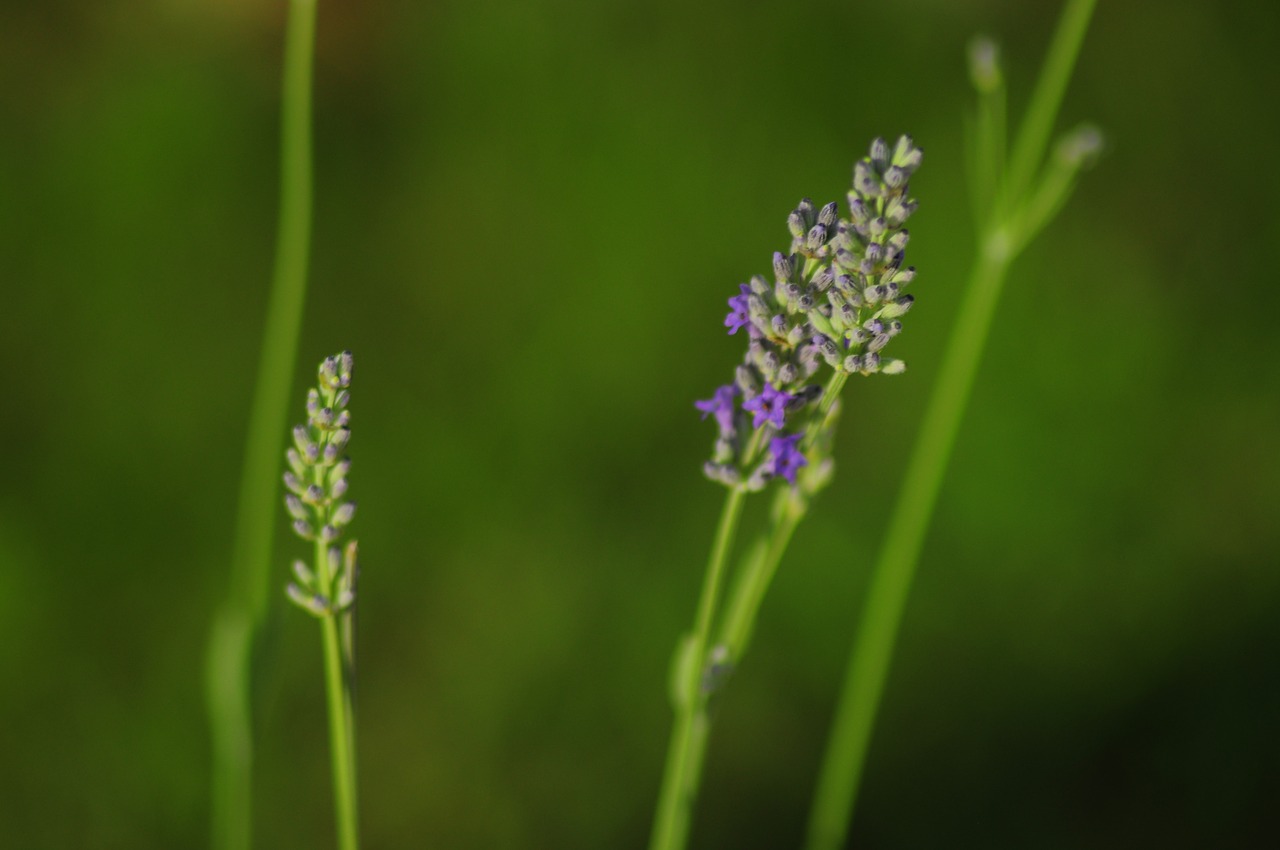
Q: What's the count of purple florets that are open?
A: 4